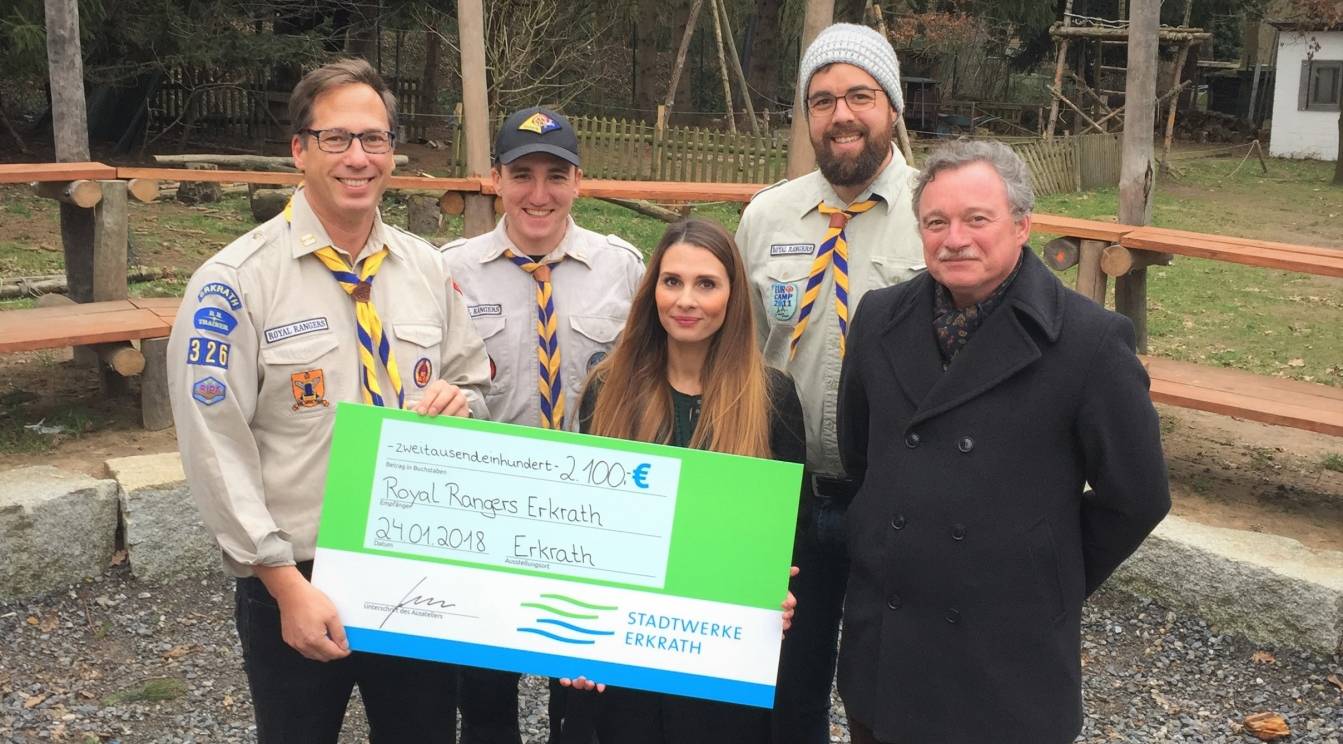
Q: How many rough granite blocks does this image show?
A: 3